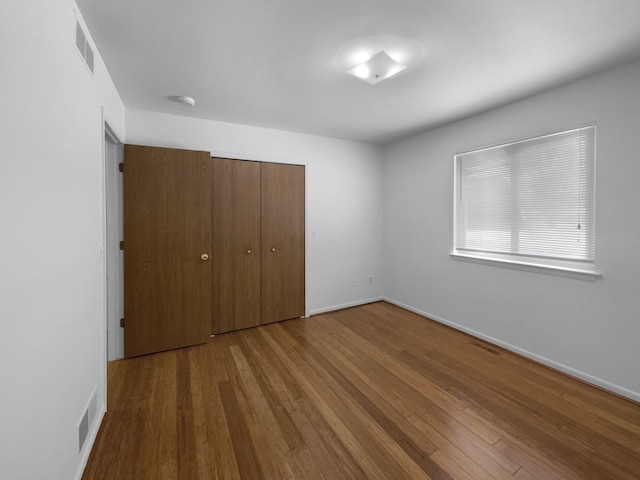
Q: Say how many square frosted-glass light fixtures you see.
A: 1